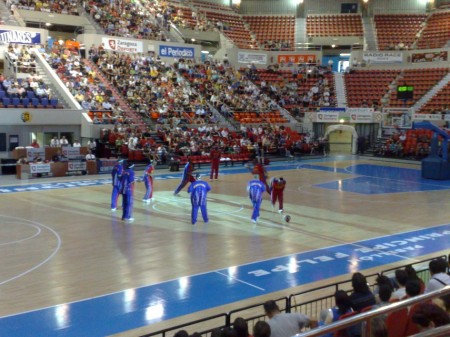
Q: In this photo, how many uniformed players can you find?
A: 9